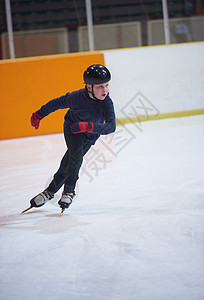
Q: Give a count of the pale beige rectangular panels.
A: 3